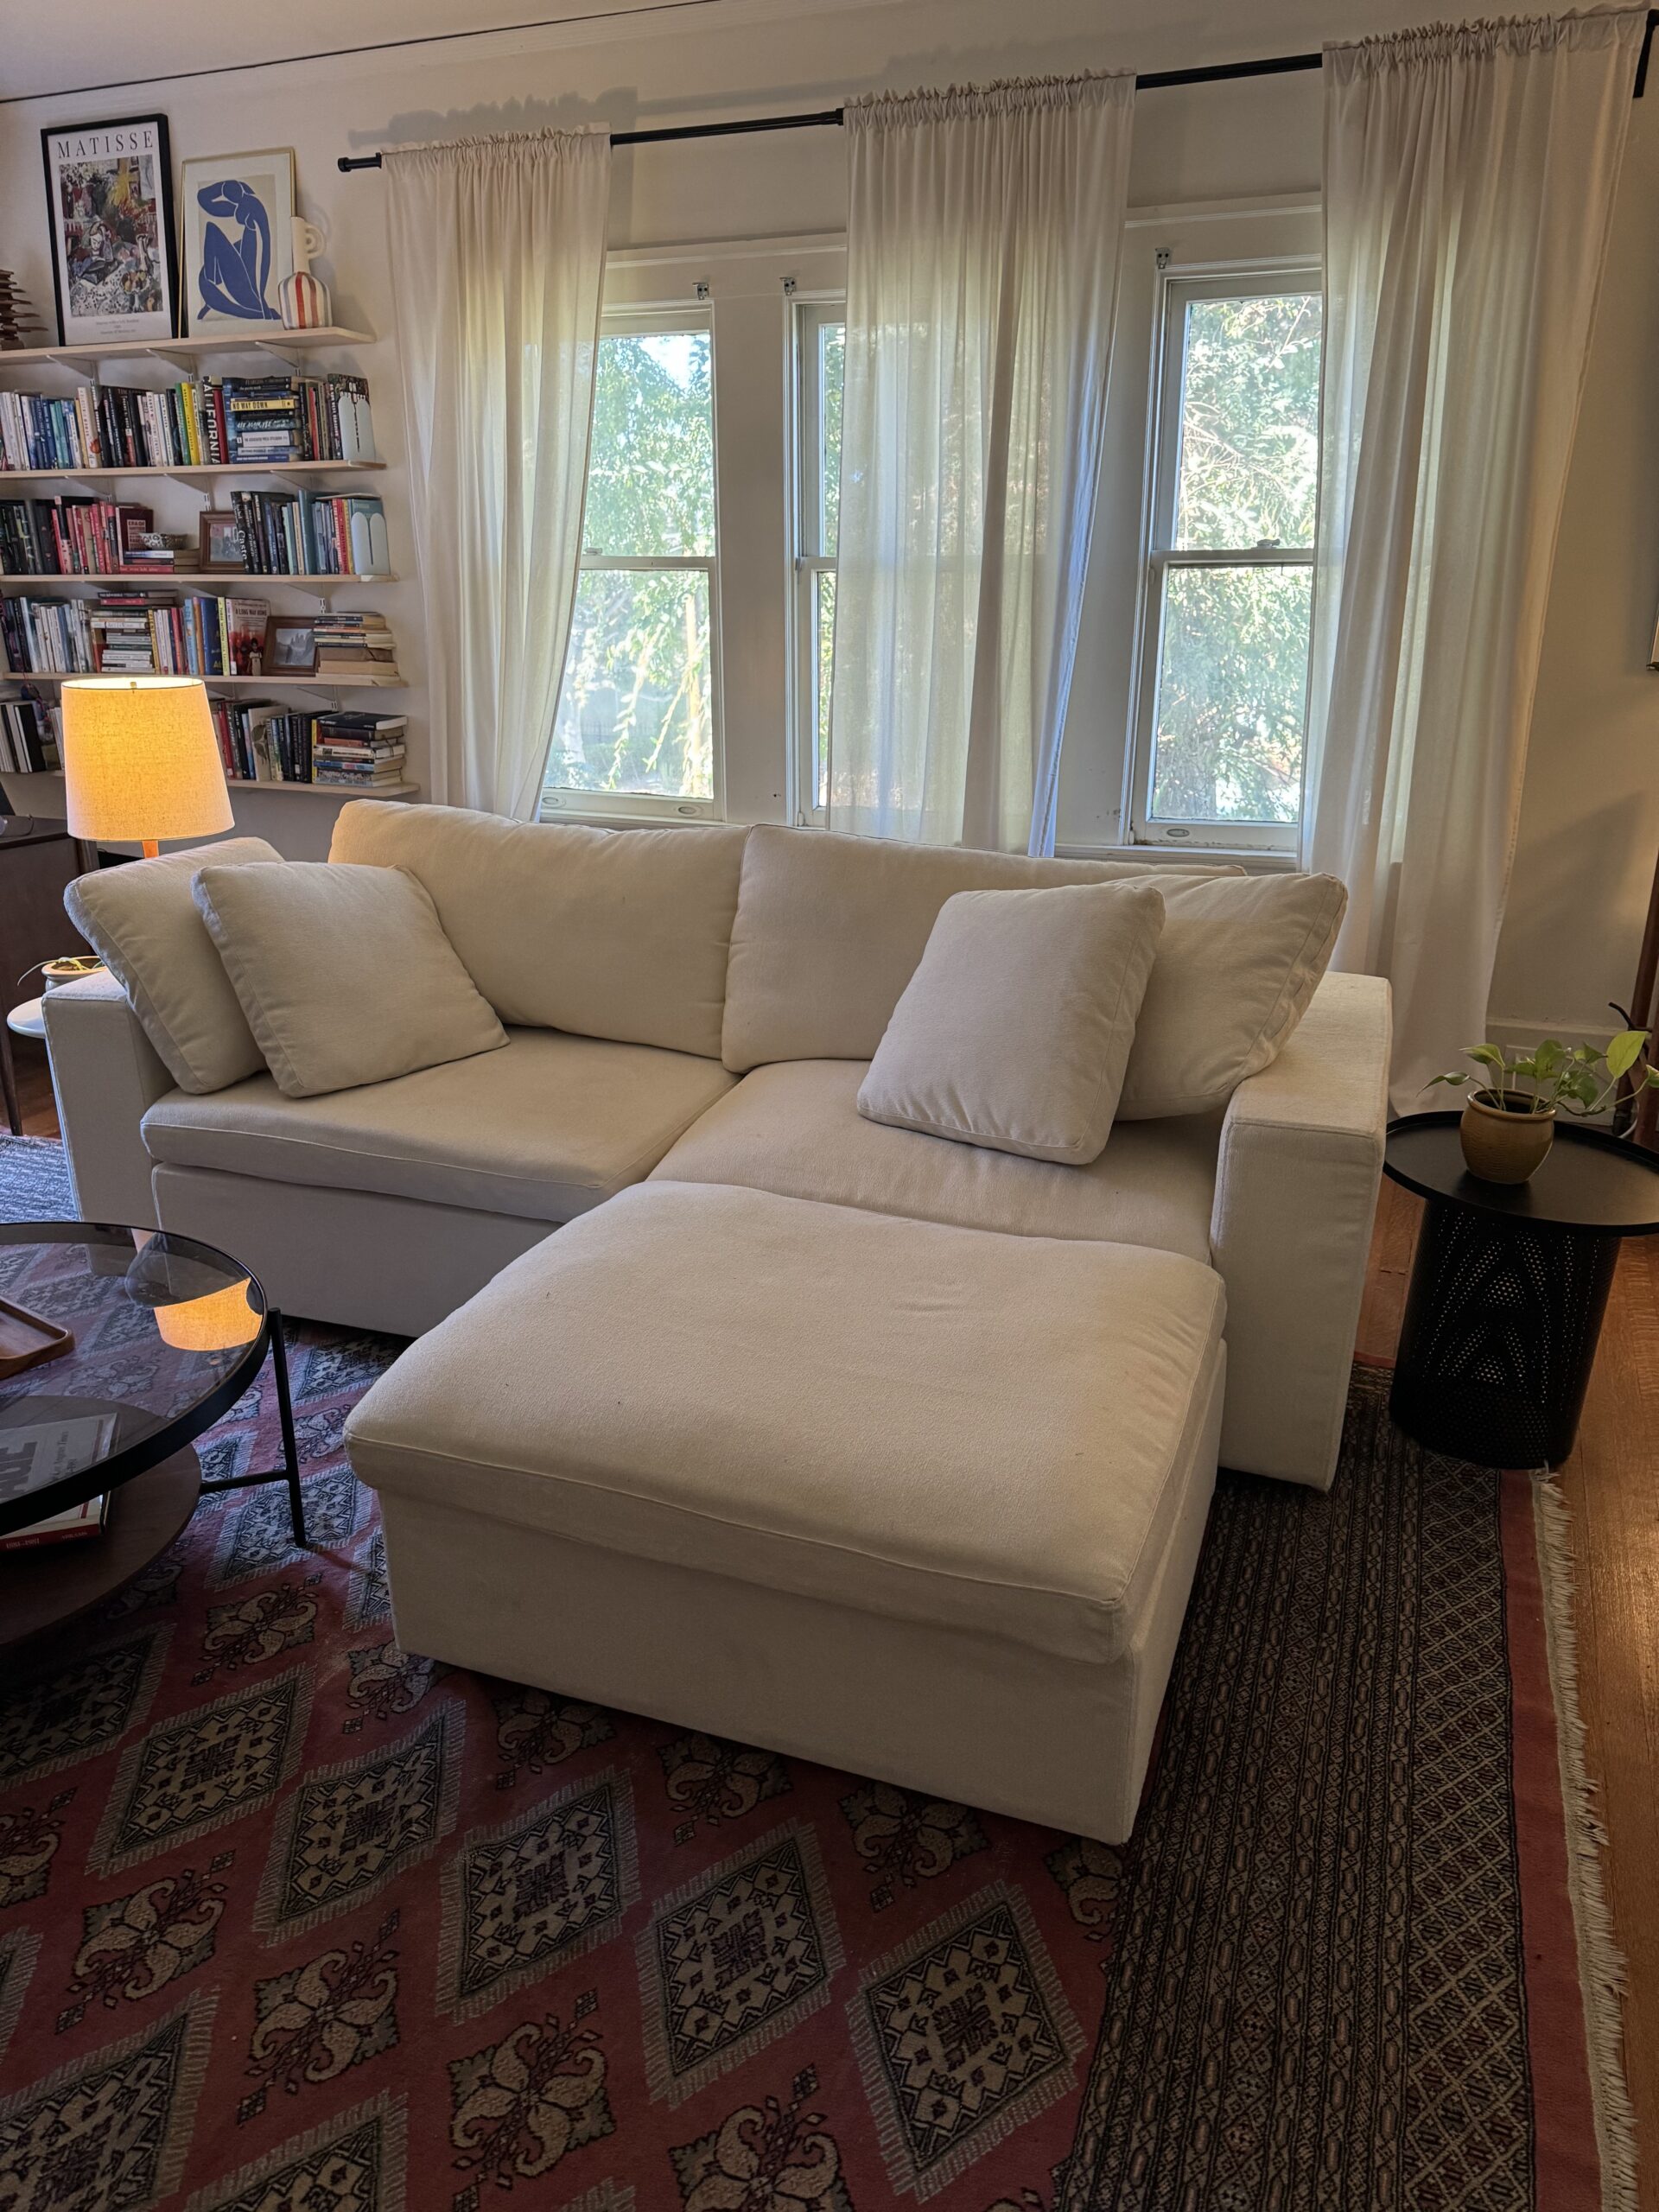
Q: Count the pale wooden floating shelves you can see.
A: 5